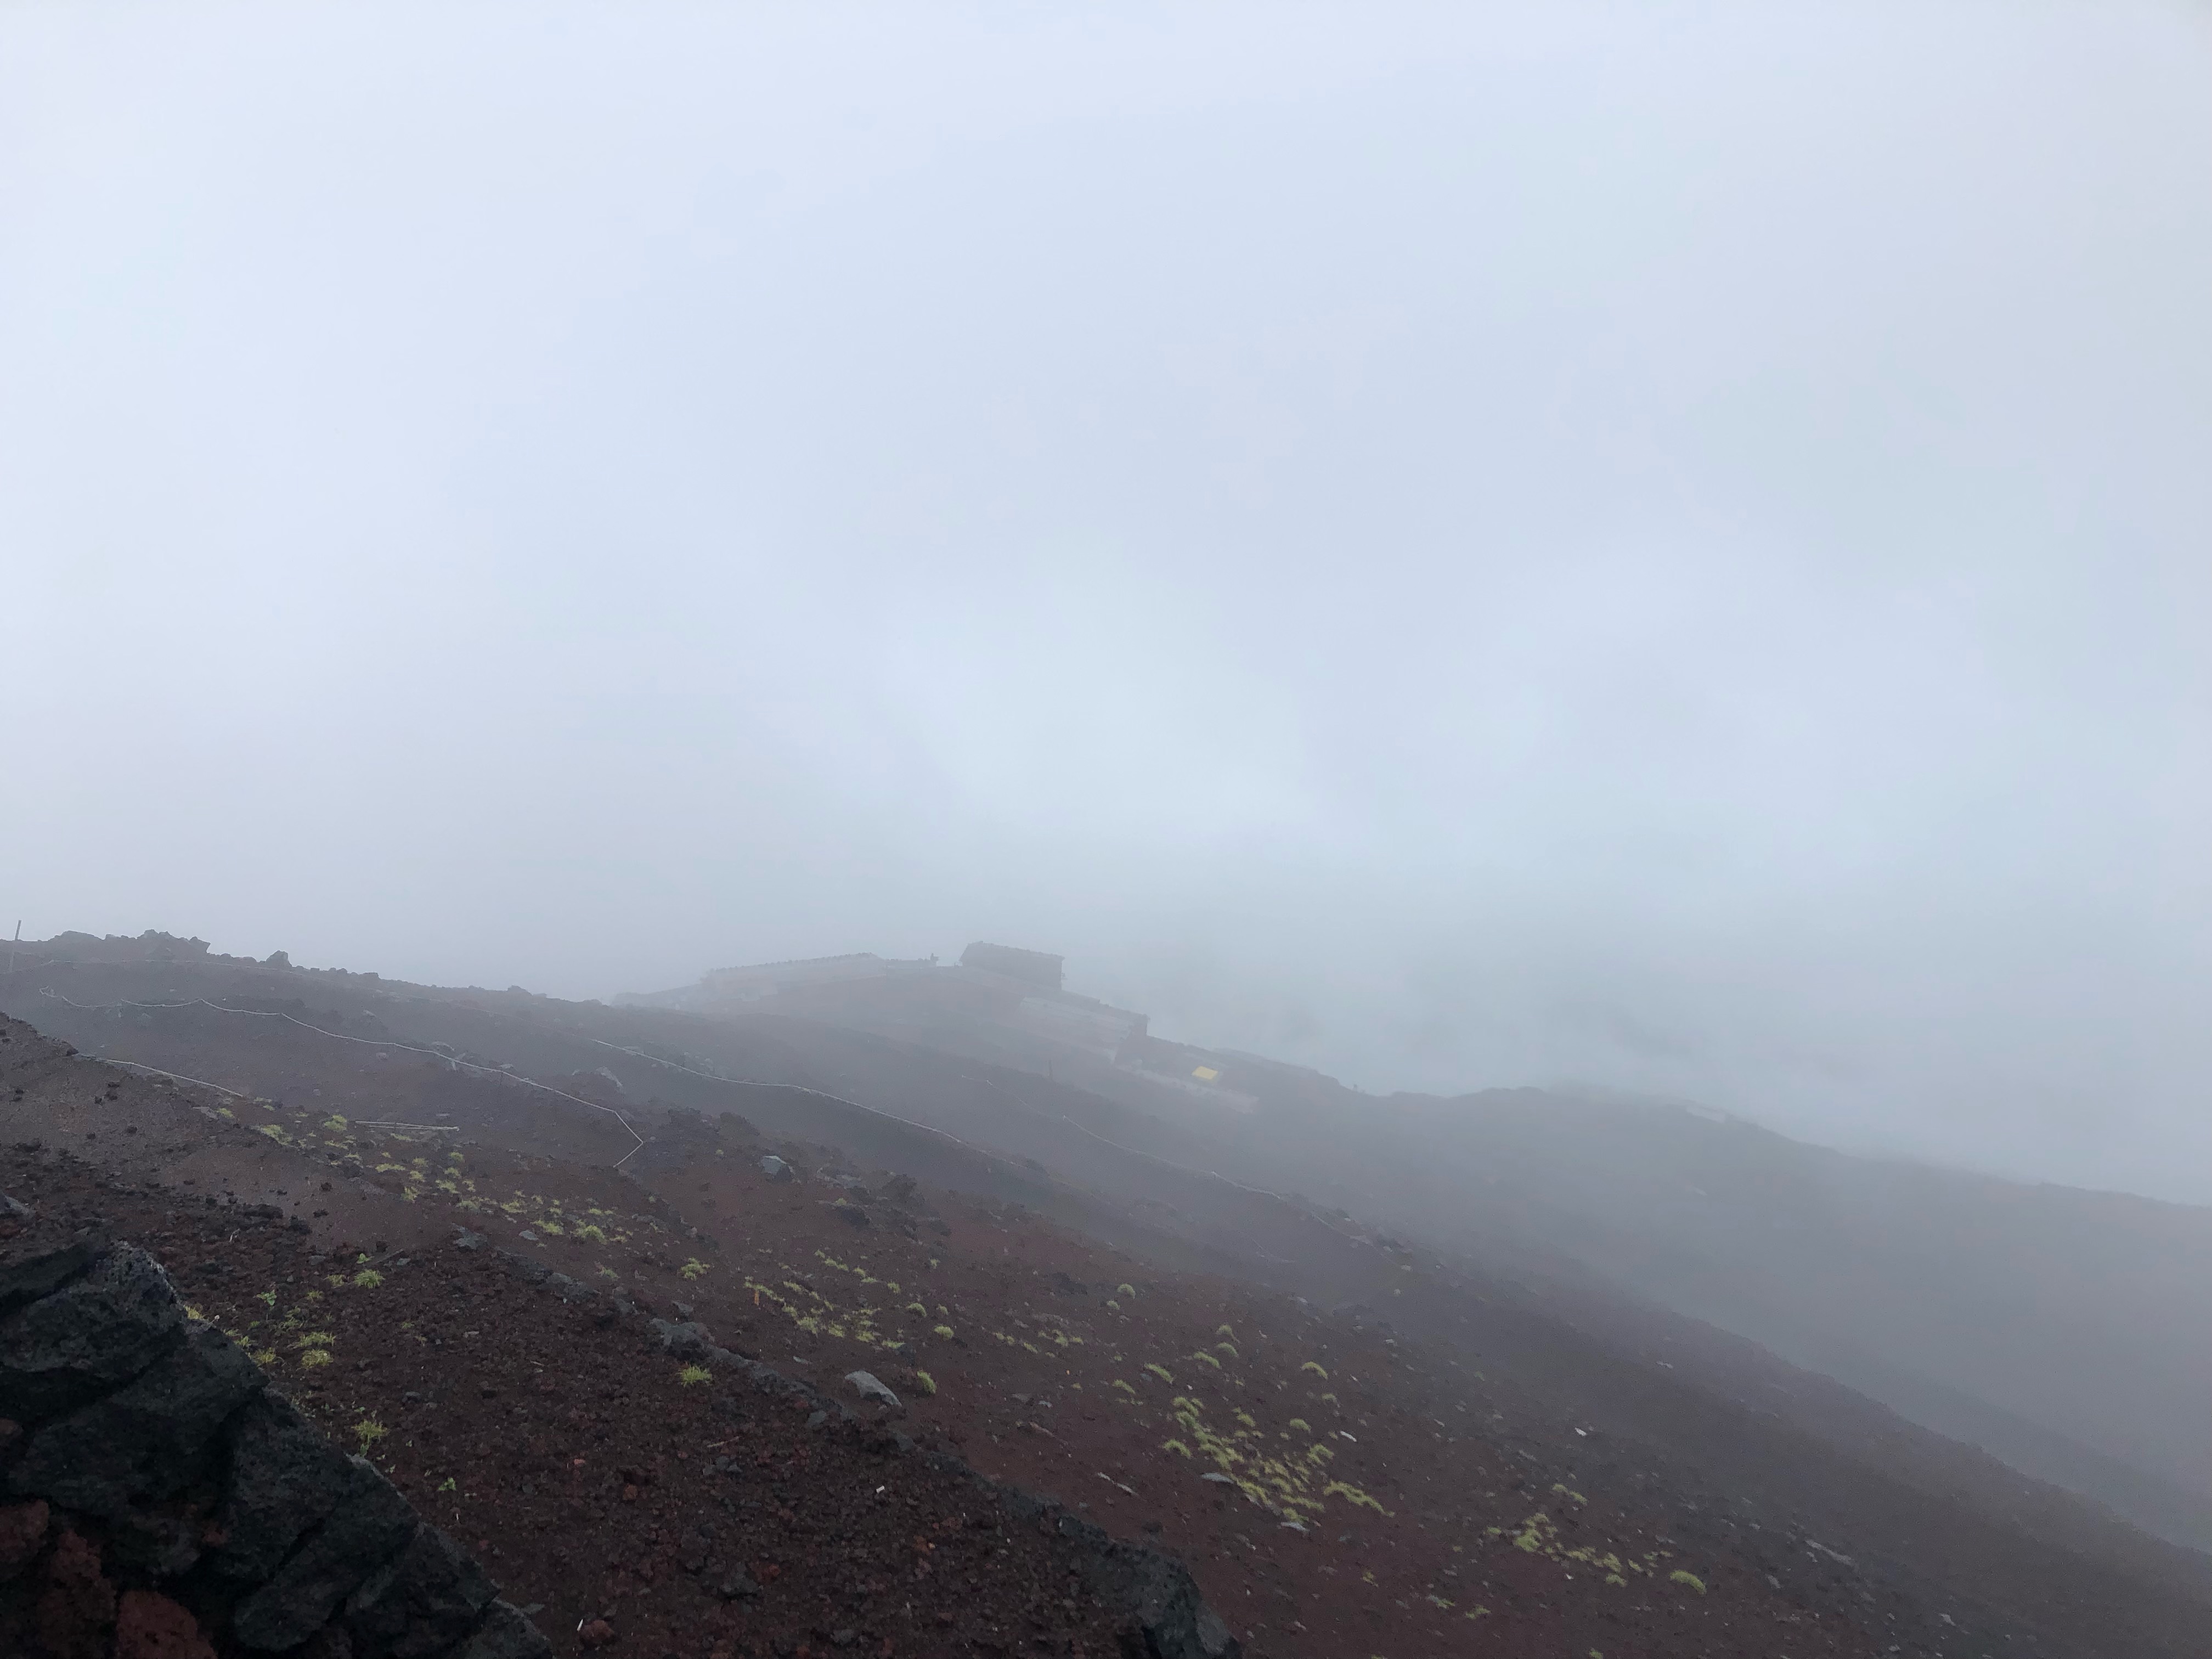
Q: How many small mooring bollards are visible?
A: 0